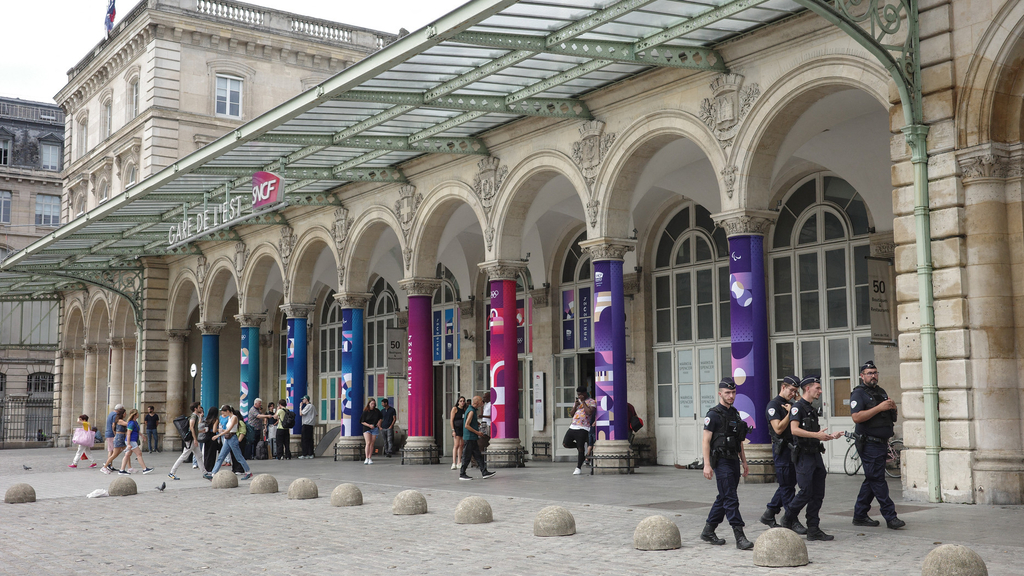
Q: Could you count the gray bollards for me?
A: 12